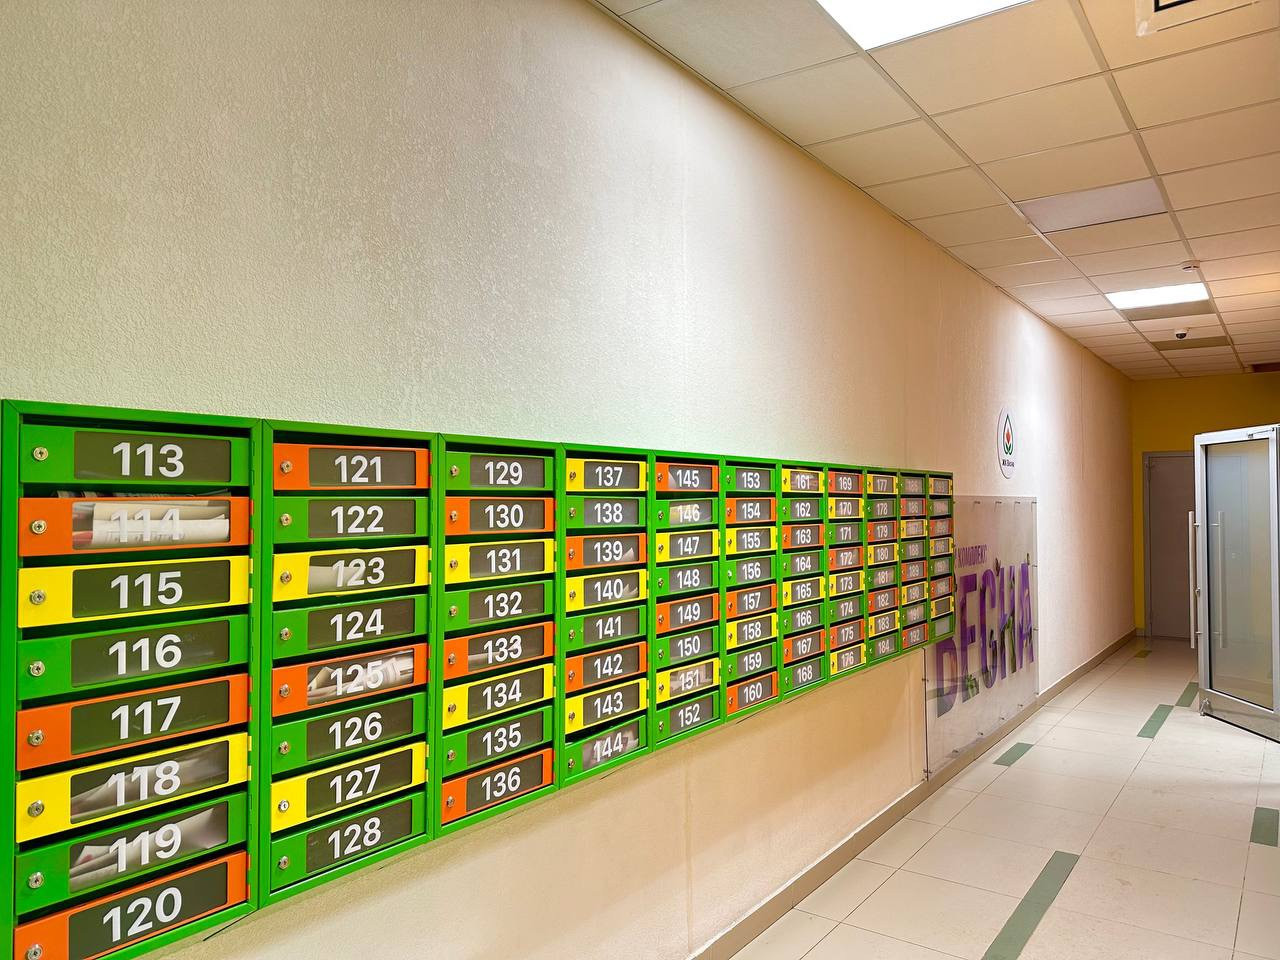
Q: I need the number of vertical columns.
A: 11